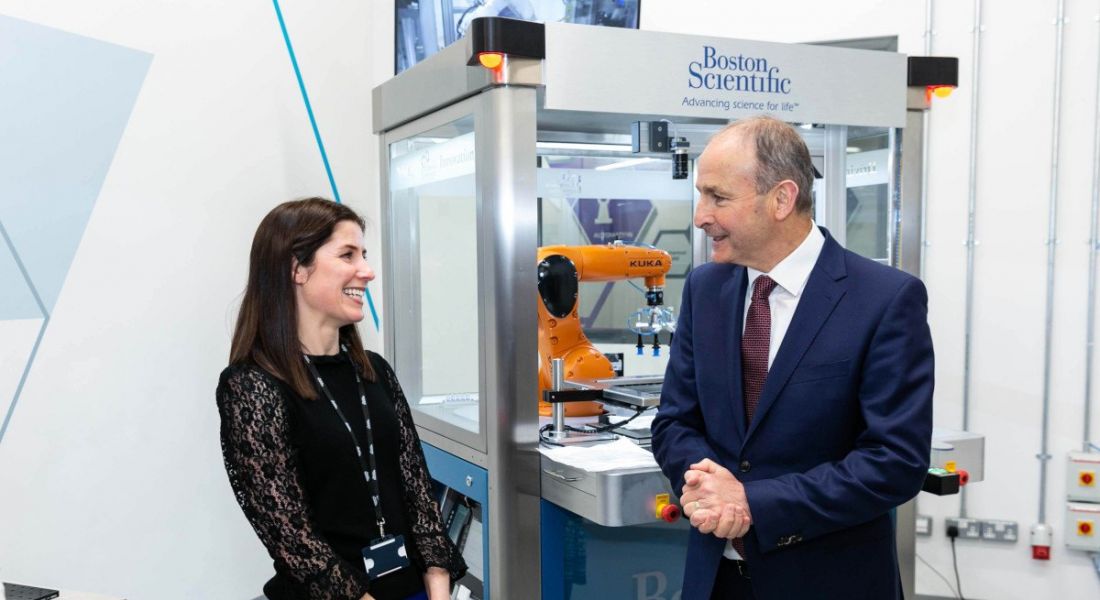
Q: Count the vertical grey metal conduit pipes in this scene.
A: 4